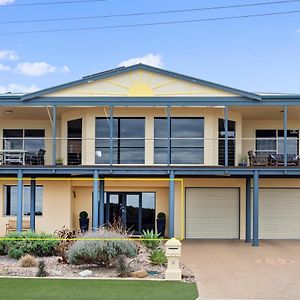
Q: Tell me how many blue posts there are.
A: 12